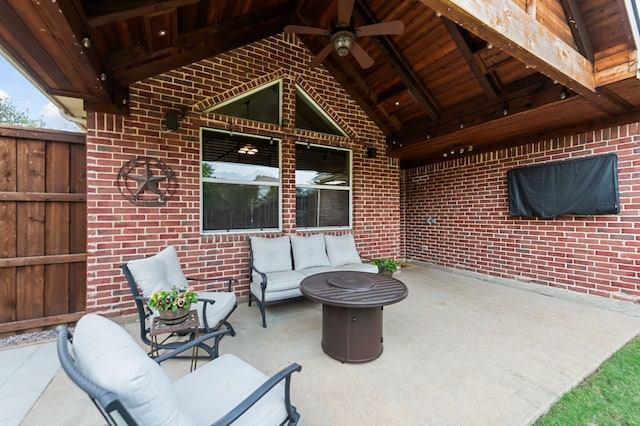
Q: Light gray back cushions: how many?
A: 5